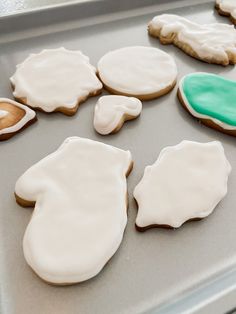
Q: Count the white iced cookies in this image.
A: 7